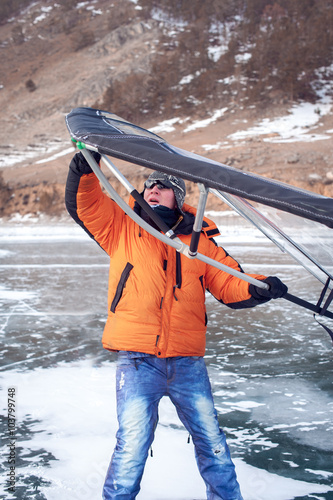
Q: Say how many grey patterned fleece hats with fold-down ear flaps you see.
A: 1